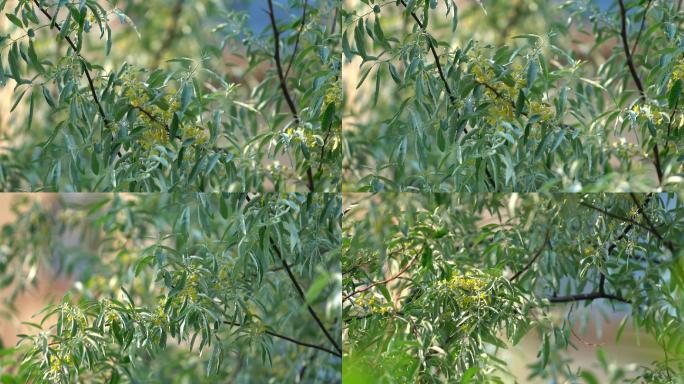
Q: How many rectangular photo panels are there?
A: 4